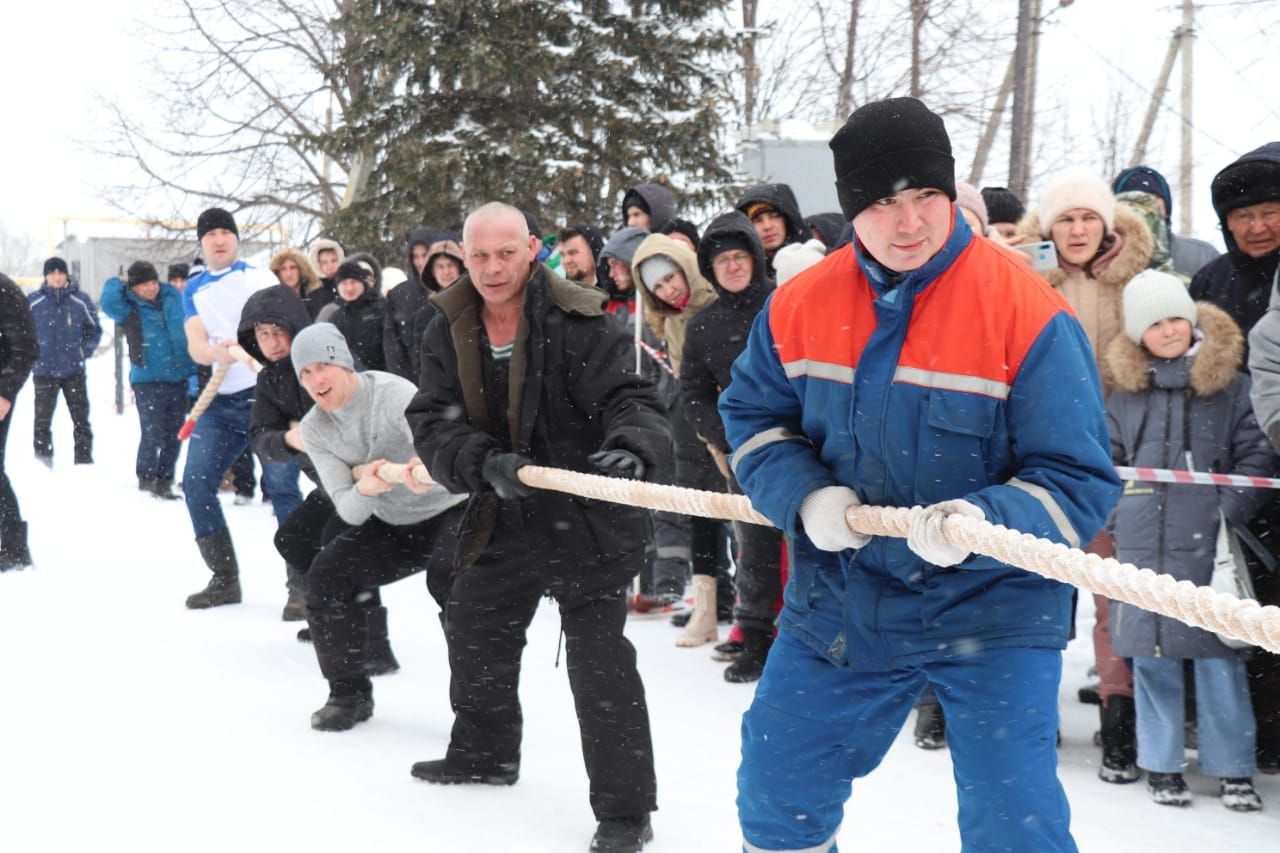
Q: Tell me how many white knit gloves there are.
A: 2